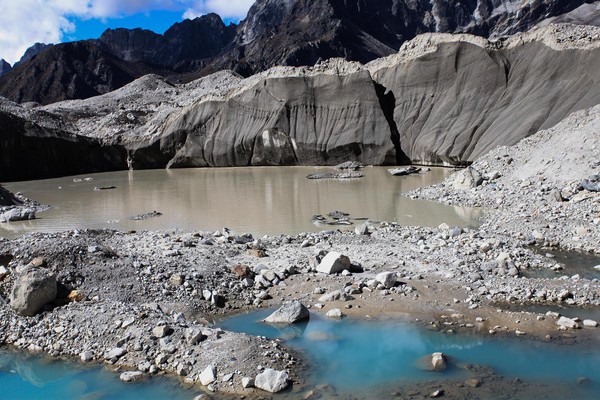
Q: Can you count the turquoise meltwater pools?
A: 2